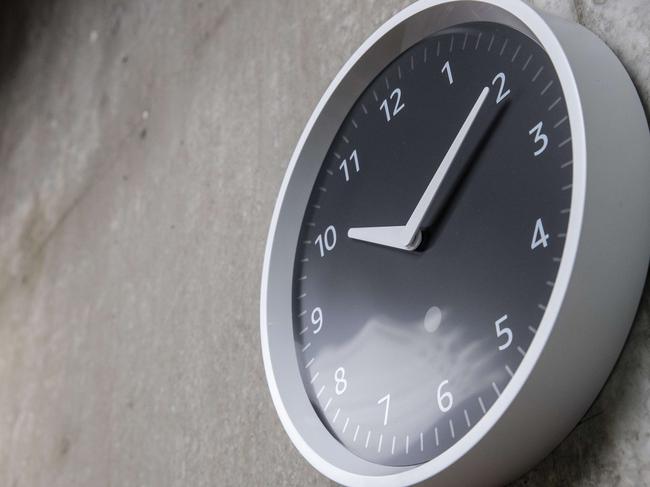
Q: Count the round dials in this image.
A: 1